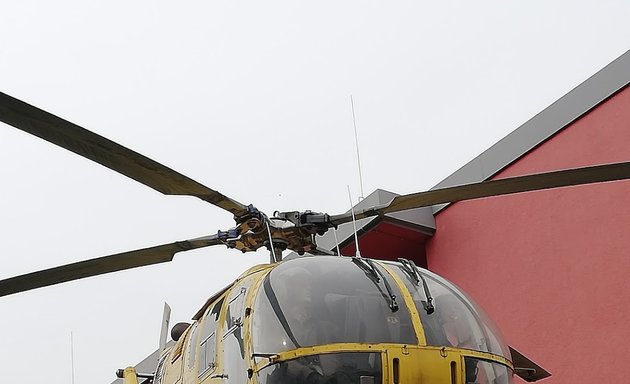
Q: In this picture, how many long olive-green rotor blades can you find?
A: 3